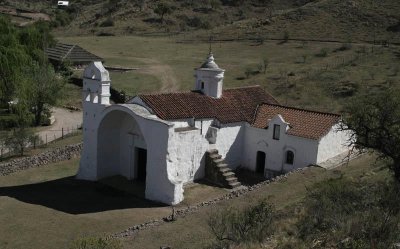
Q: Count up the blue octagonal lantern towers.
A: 0